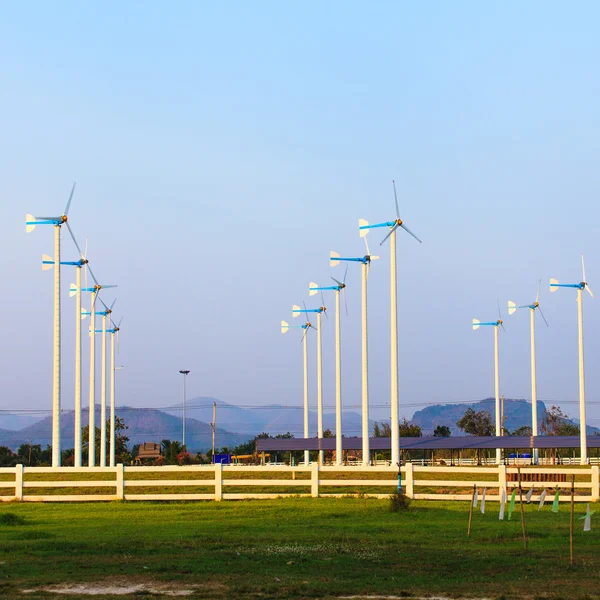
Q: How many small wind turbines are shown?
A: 13